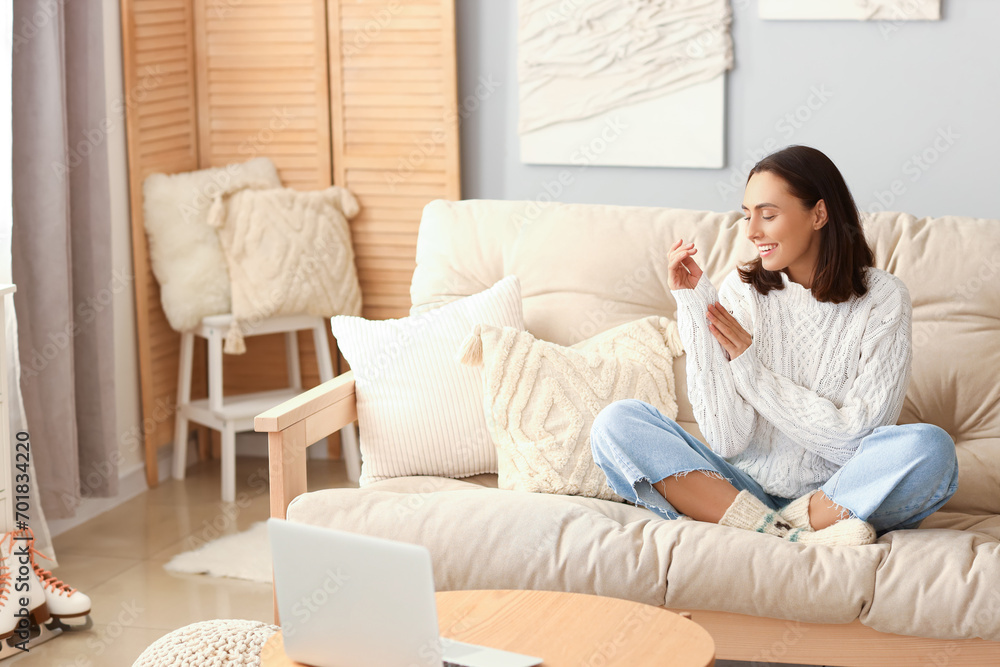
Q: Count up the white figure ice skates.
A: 2